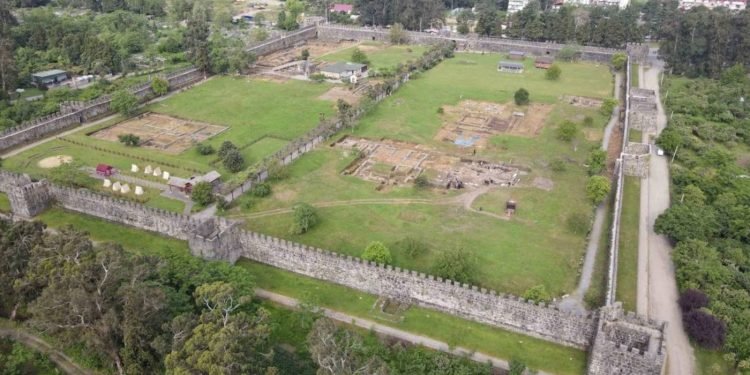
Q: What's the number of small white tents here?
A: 8